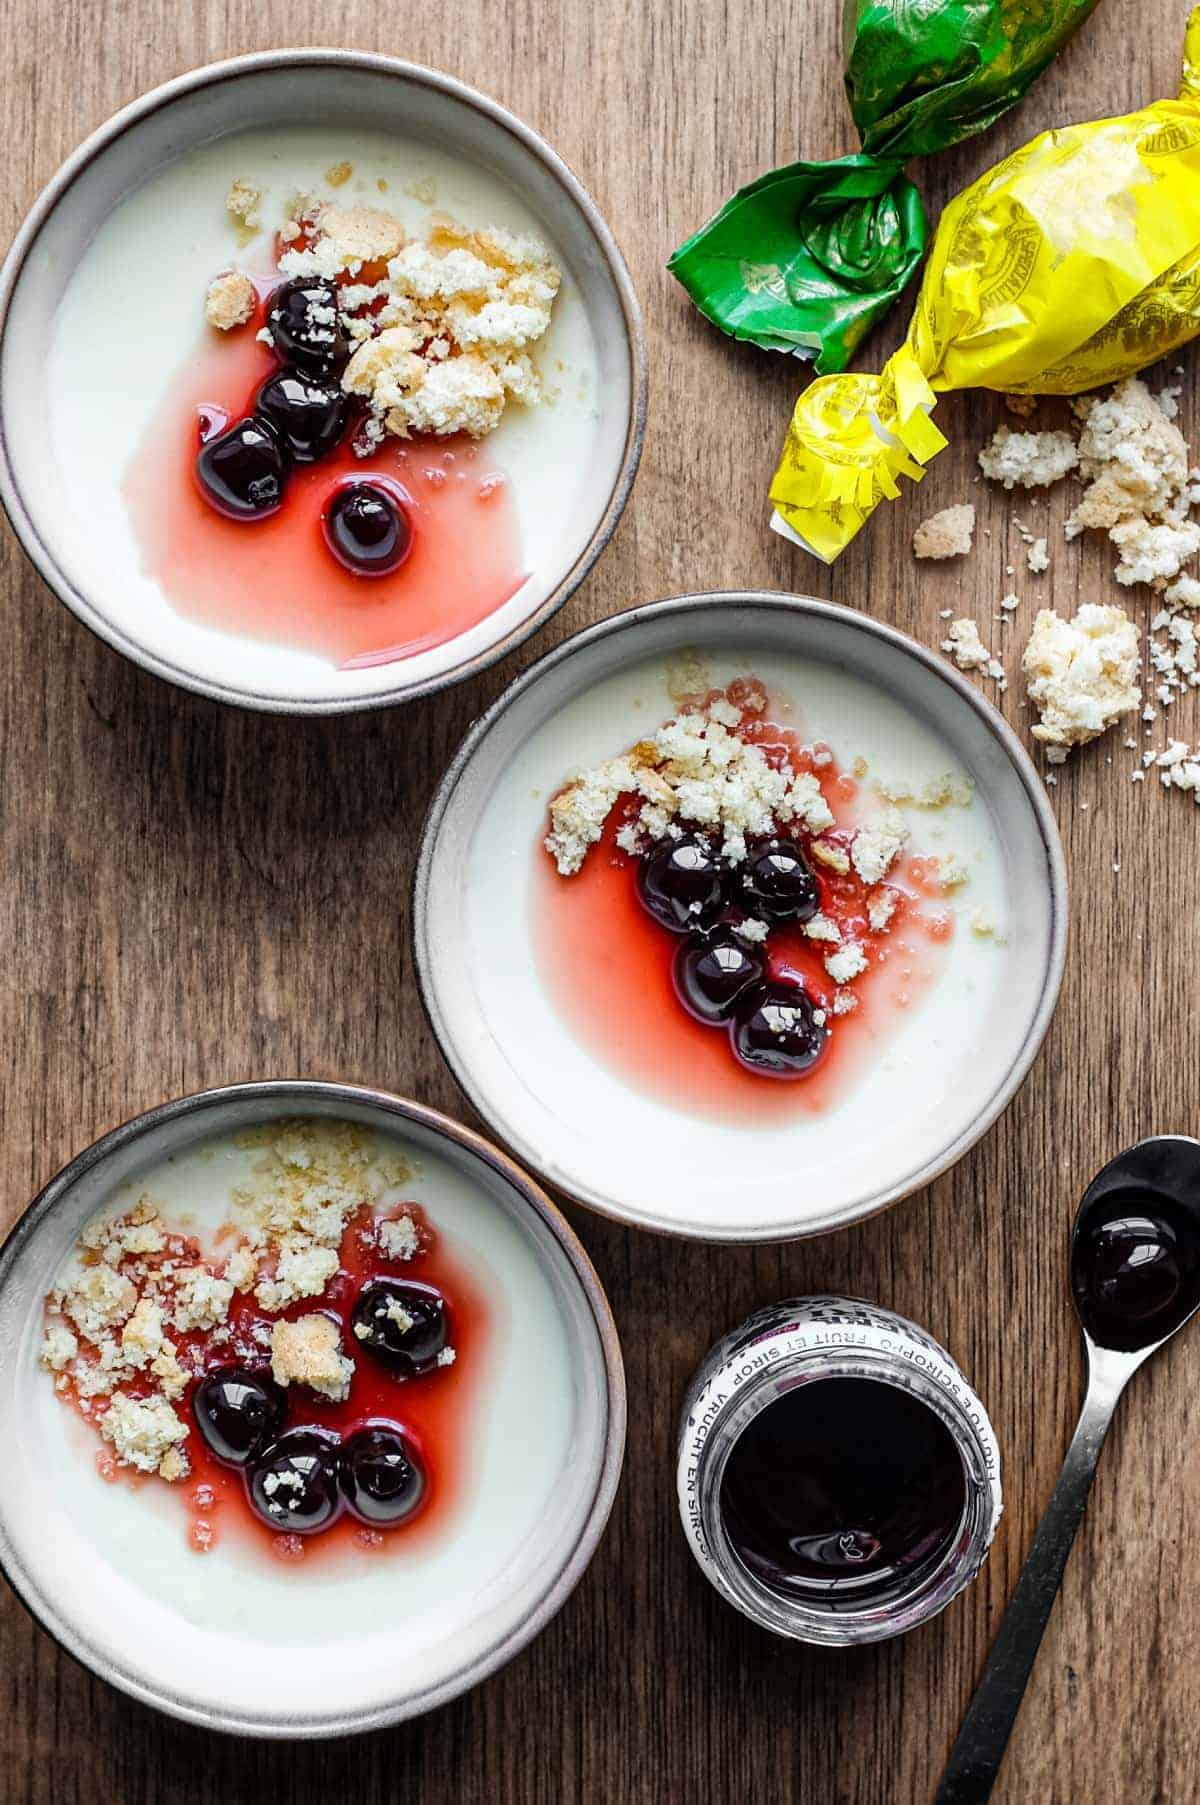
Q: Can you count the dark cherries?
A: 13